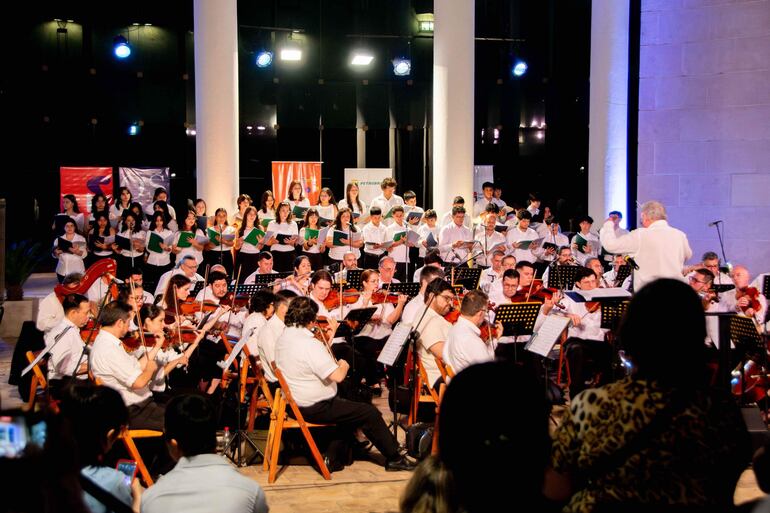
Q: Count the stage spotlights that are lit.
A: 6